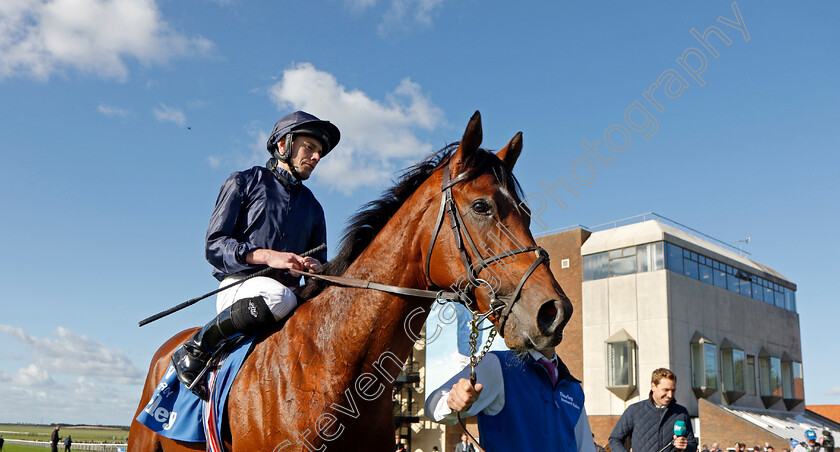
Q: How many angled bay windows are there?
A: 5